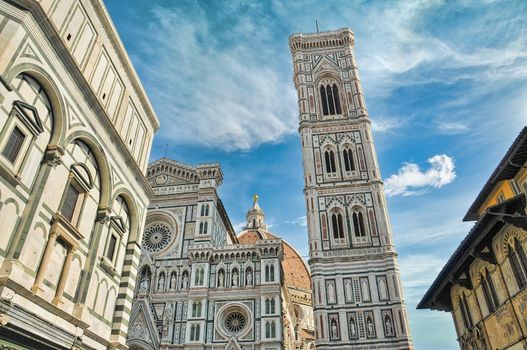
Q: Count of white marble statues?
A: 11